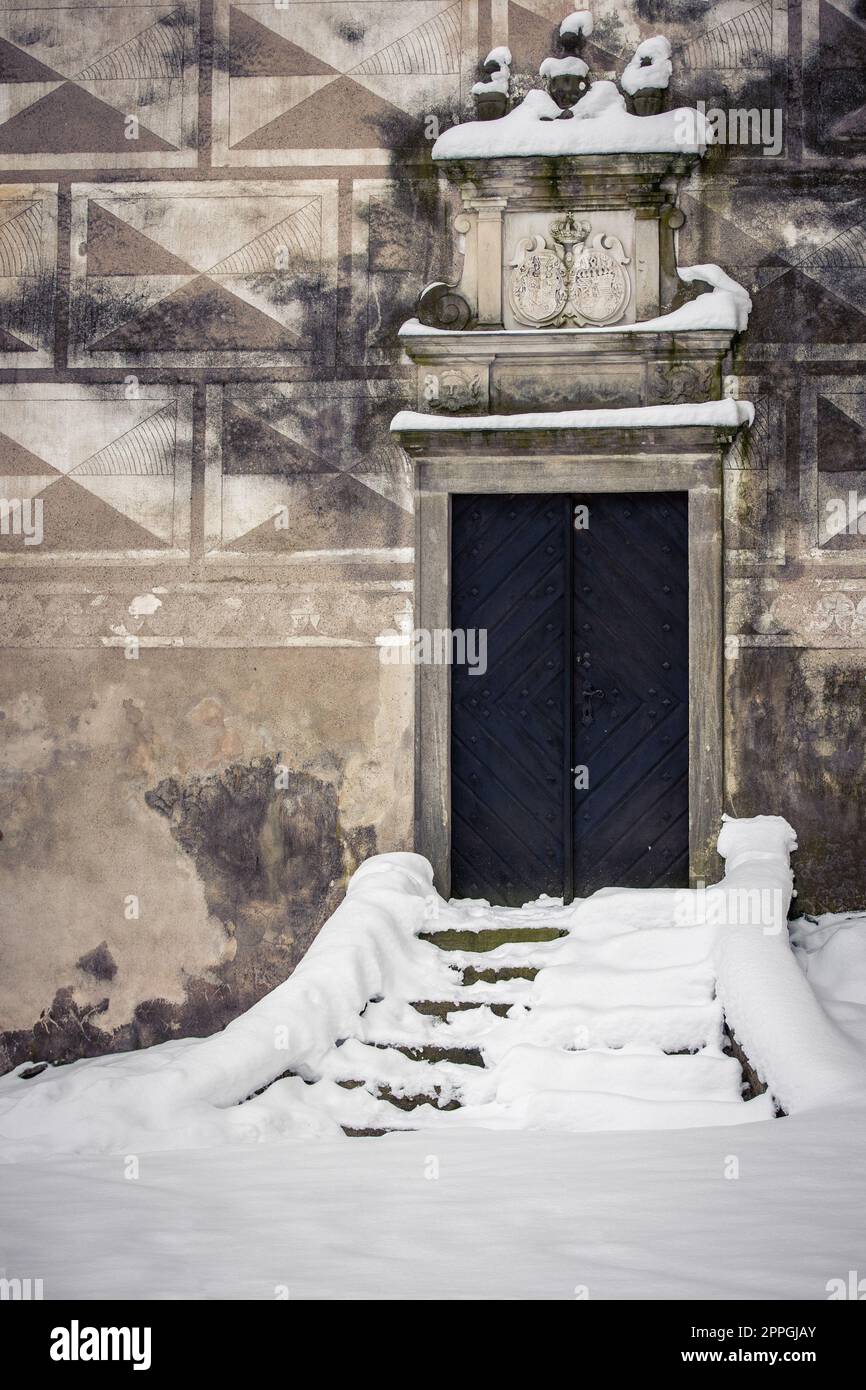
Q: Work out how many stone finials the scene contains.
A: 3